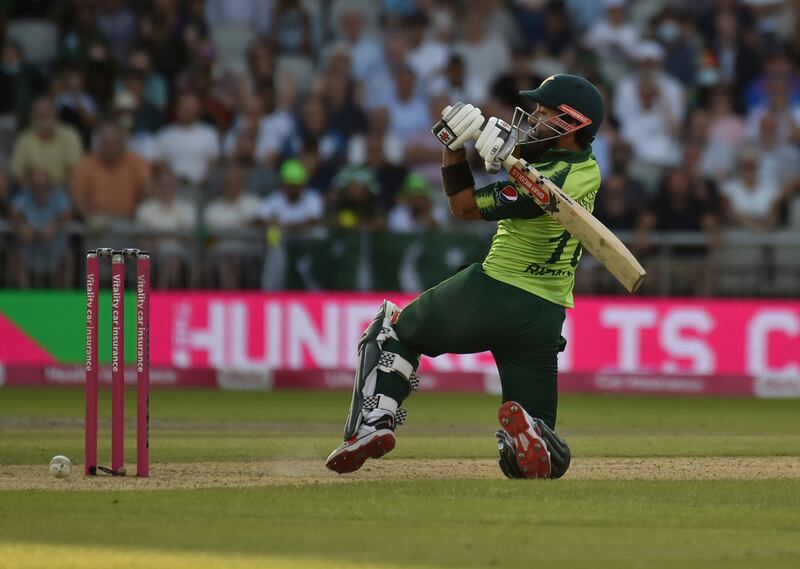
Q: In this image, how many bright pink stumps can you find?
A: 3